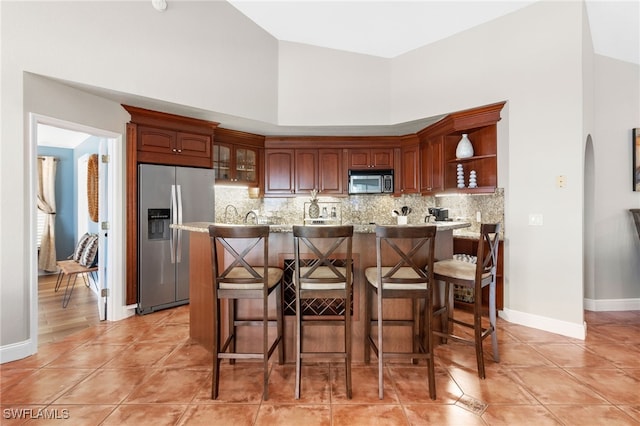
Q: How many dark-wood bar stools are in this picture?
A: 4